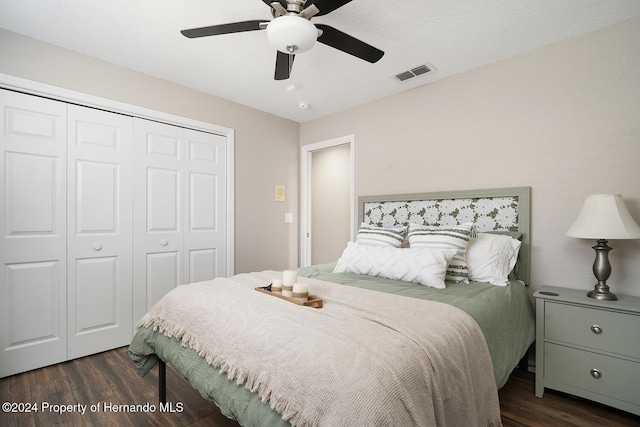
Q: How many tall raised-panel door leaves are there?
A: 4